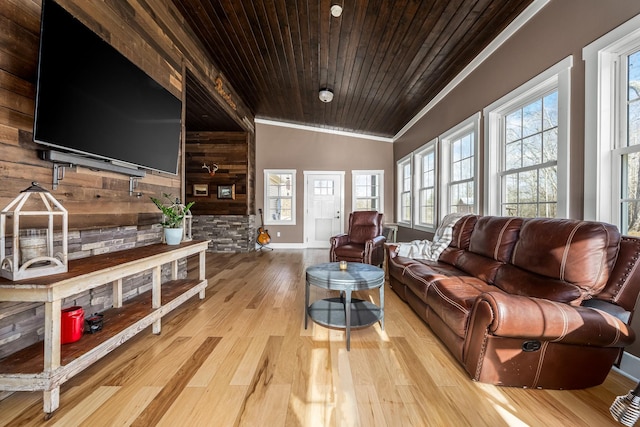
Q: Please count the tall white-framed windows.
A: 7